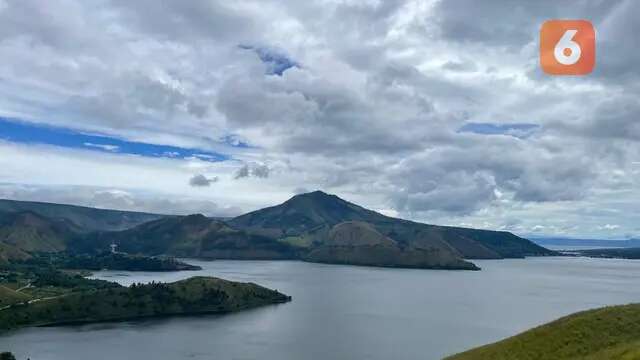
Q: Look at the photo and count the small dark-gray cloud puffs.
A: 3